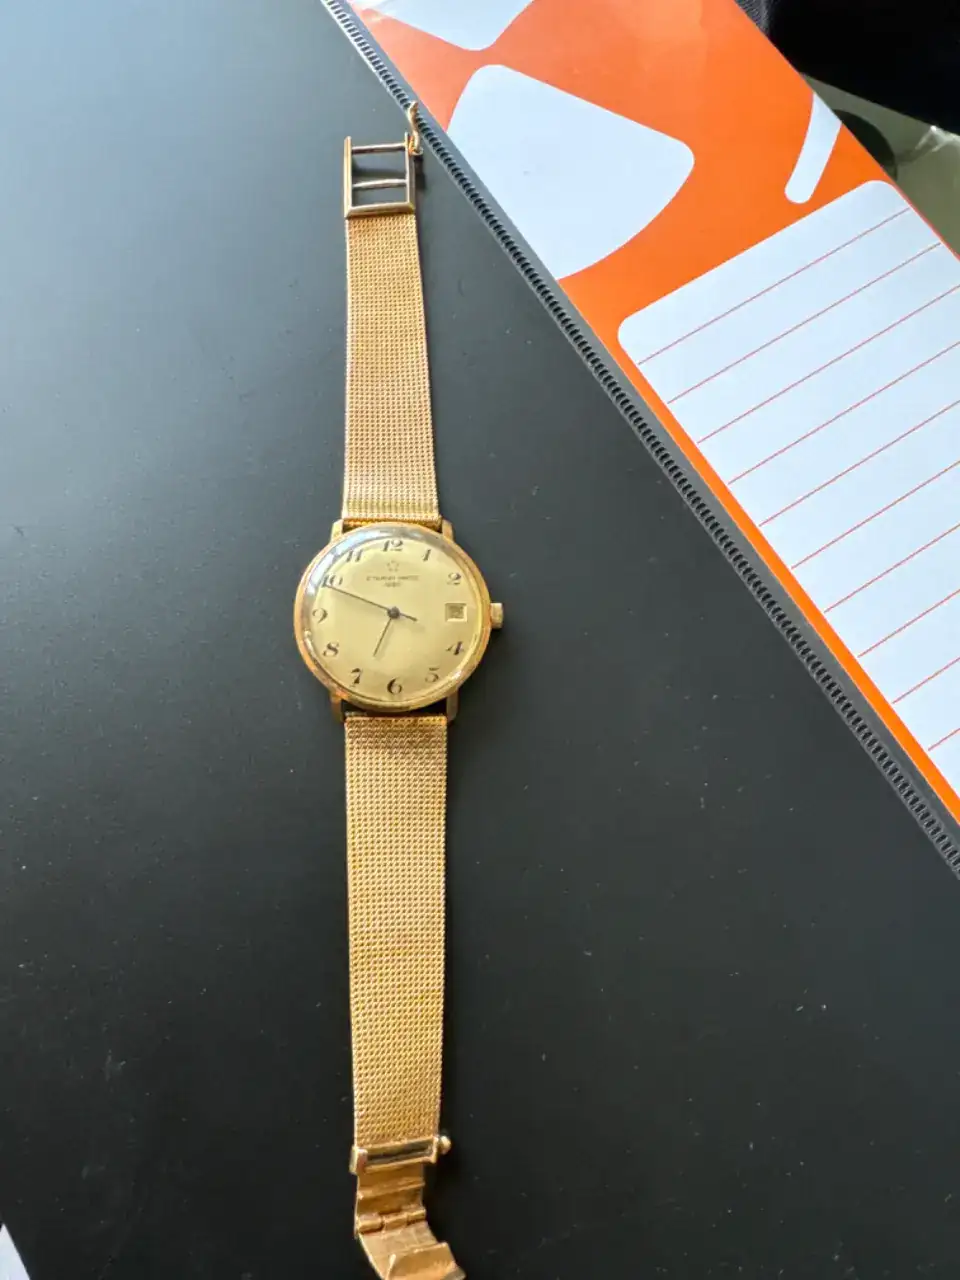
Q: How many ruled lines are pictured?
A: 10